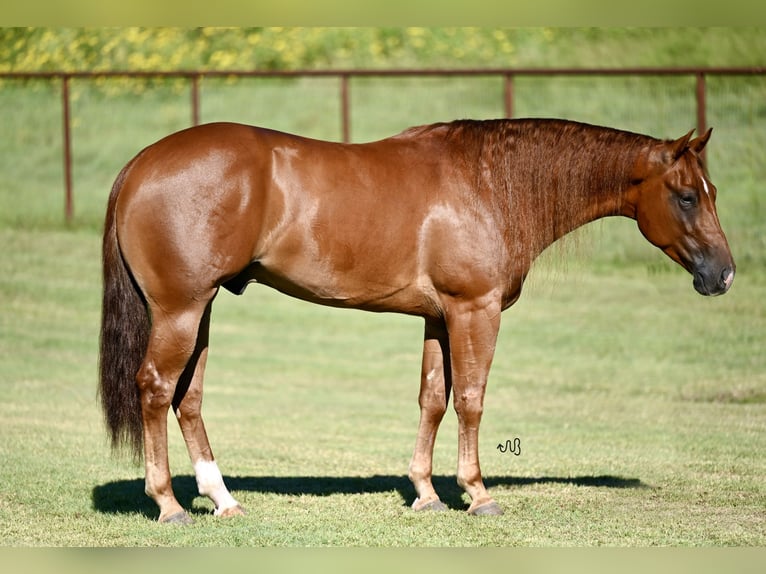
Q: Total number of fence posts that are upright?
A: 5